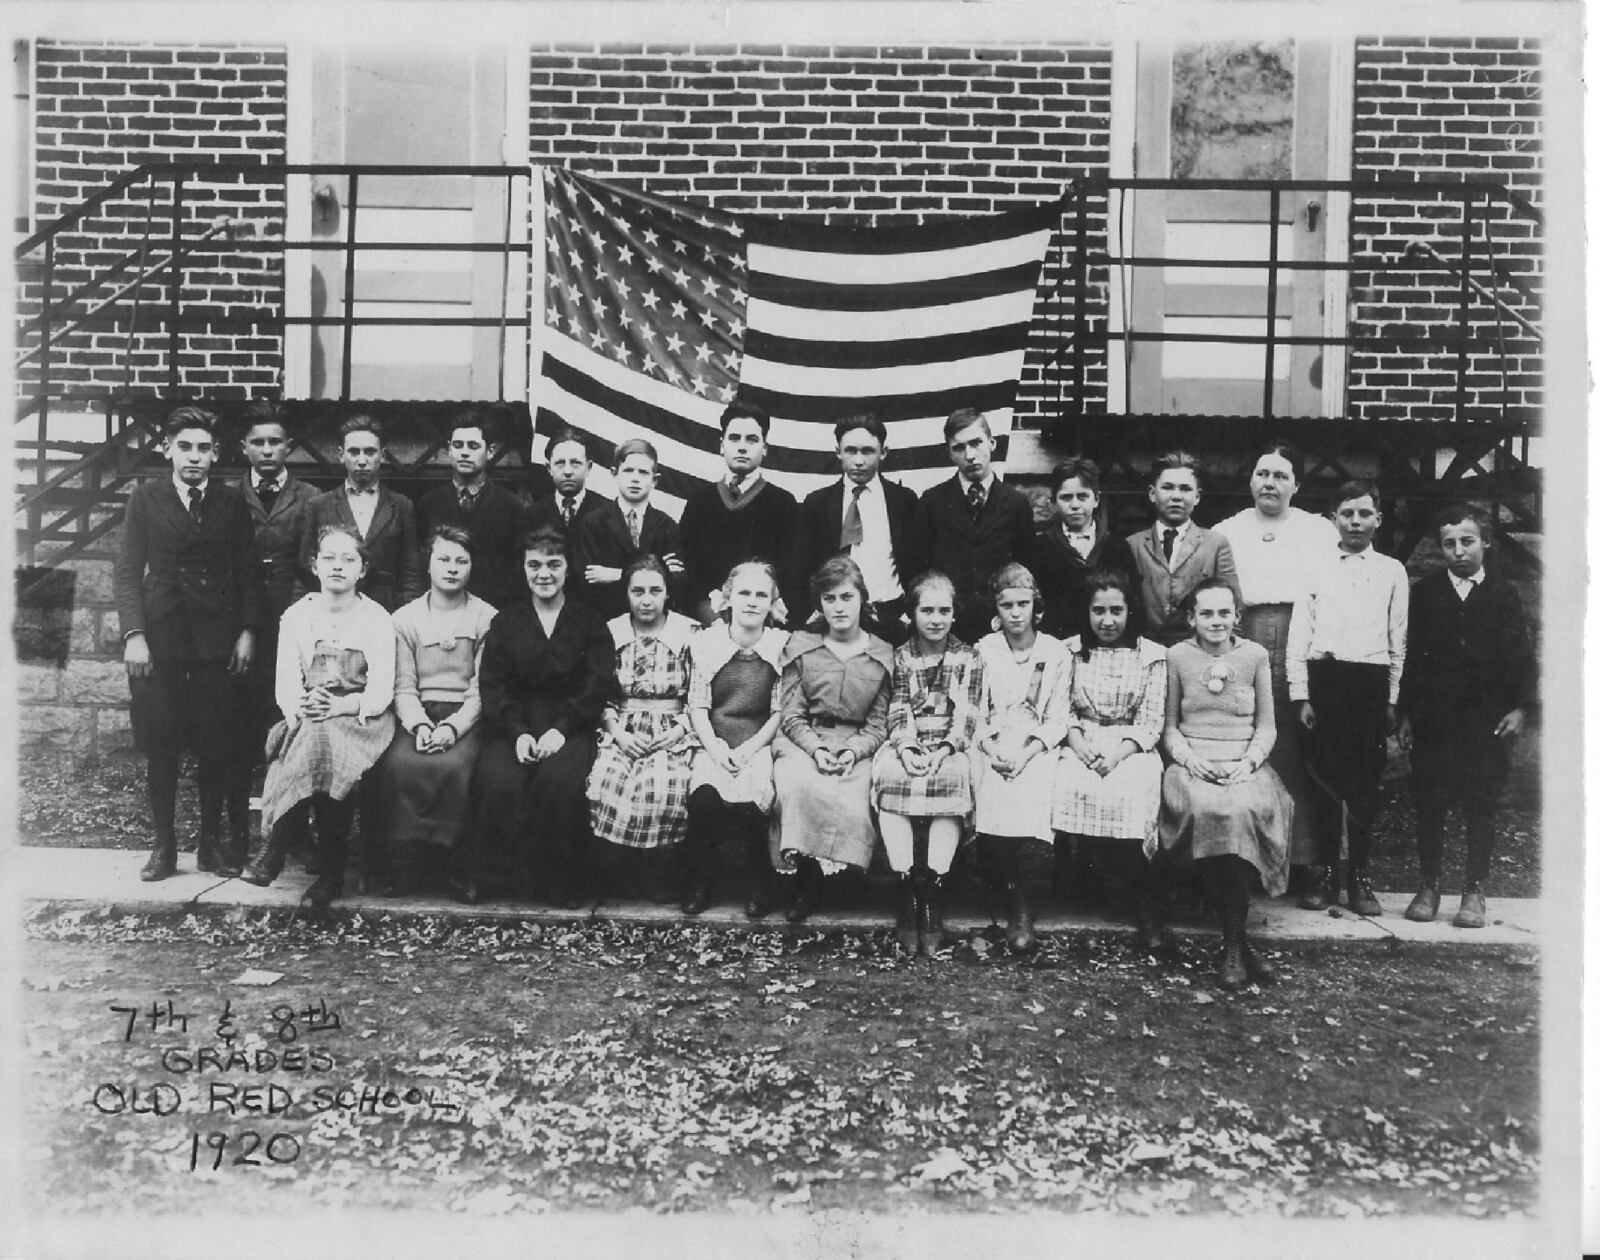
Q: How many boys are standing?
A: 13